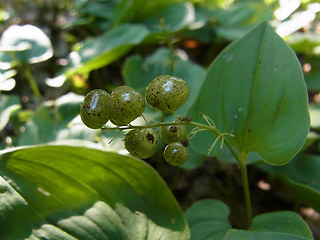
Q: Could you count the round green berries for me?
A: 6